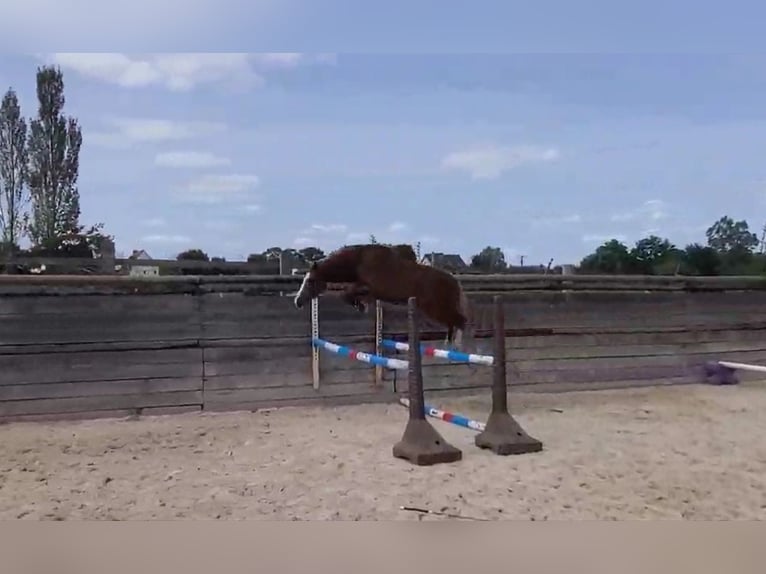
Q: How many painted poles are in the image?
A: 3